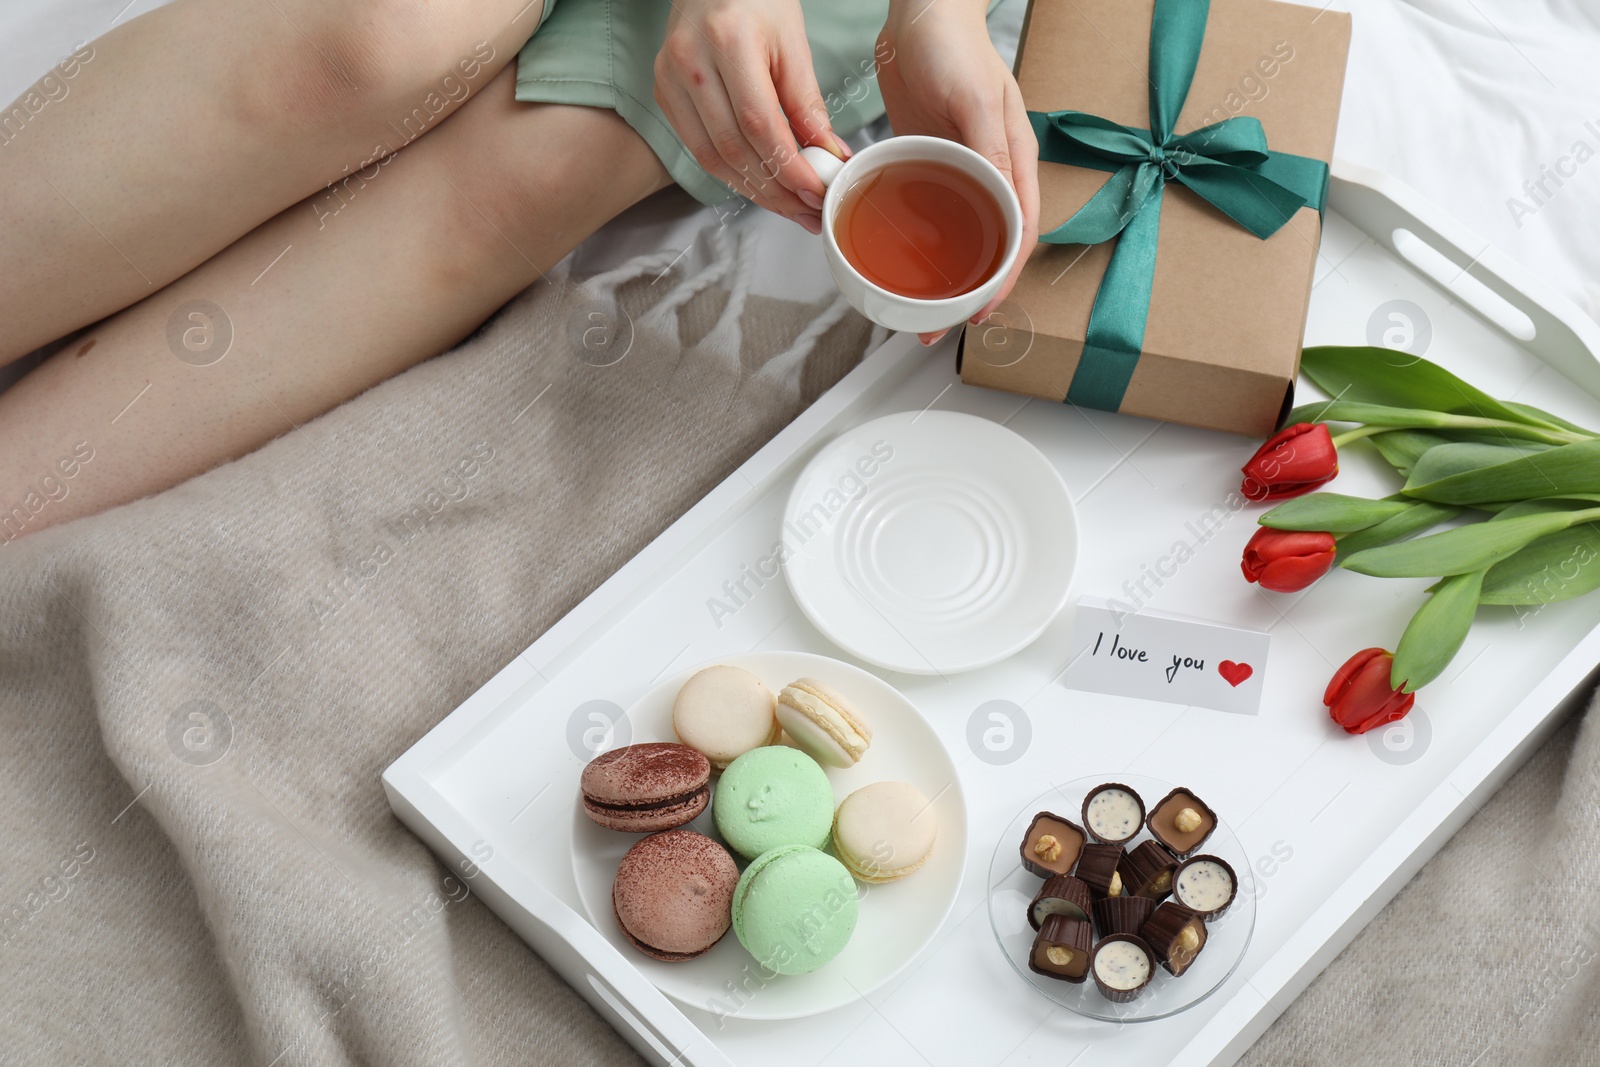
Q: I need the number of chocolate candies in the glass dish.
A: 11